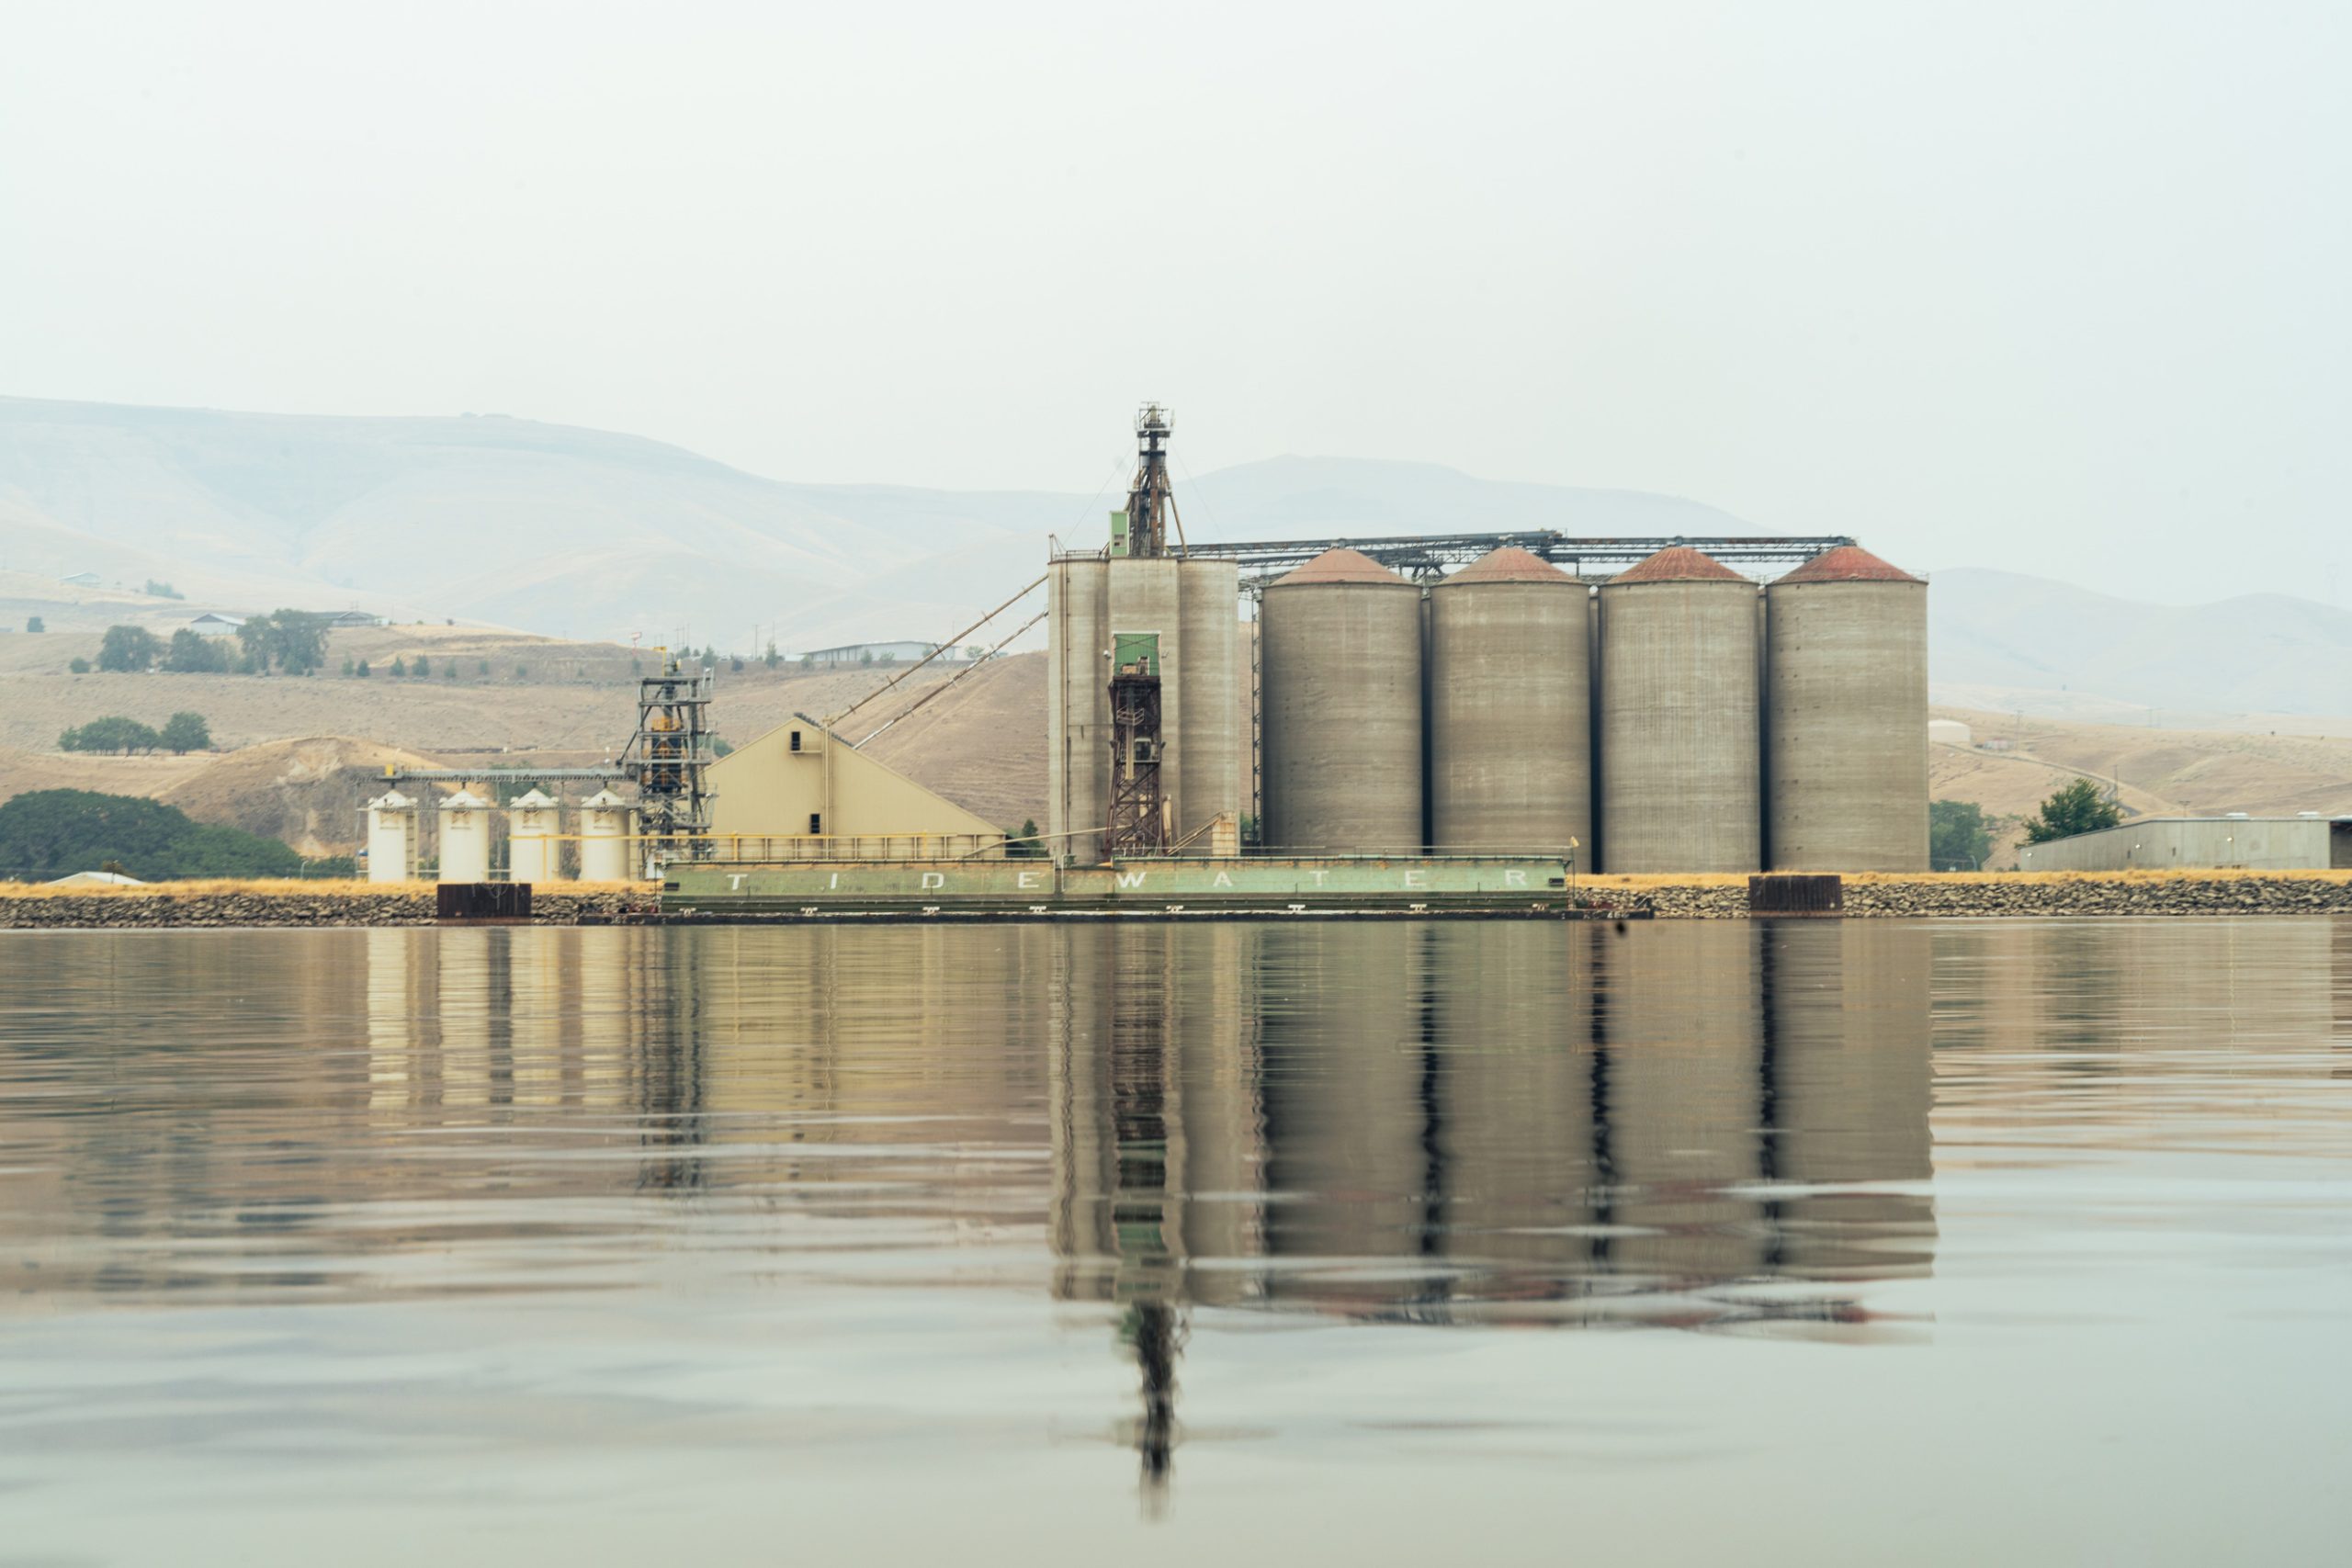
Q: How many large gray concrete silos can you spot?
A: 4